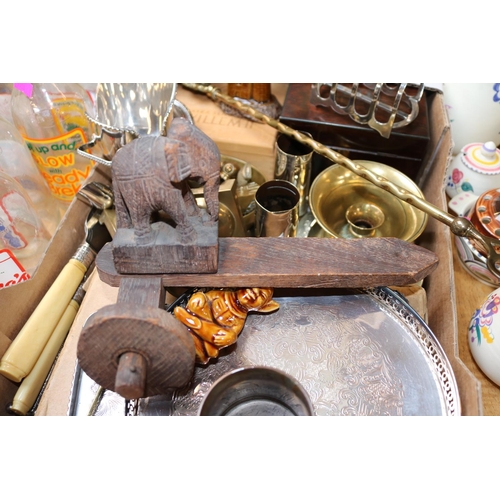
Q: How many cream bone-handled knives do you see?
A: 2